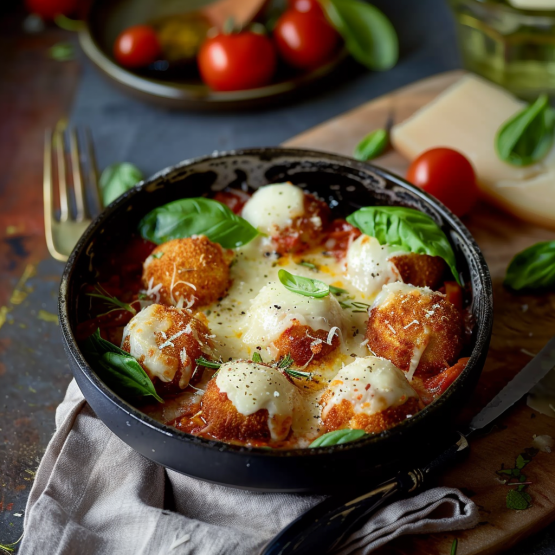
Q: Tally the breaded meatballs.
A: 8